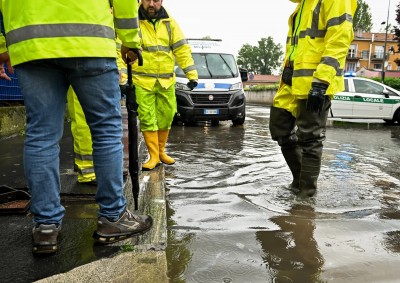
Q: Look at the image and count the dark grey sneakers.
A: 2